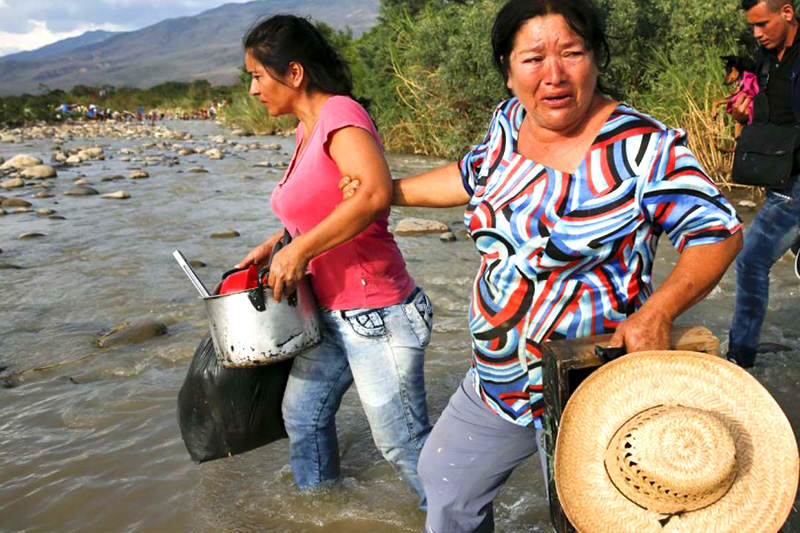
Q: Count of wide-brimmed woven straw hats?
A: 1